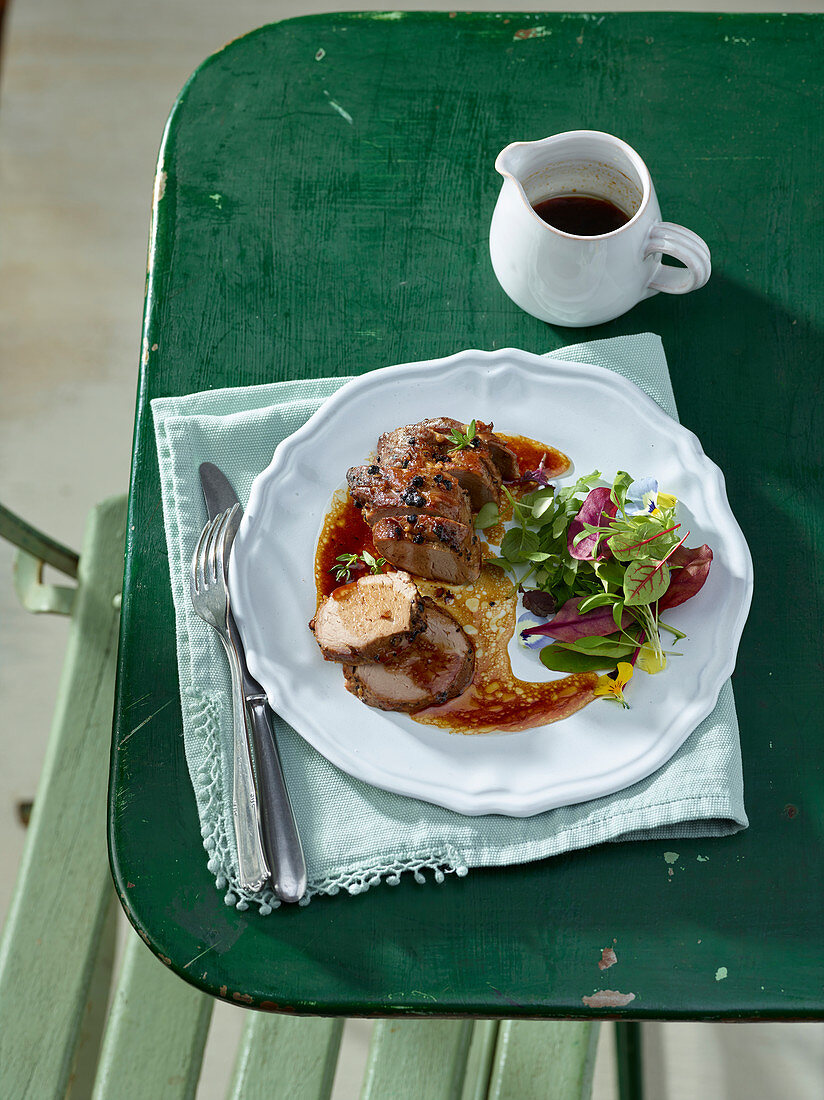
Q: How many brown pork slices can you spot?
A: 6